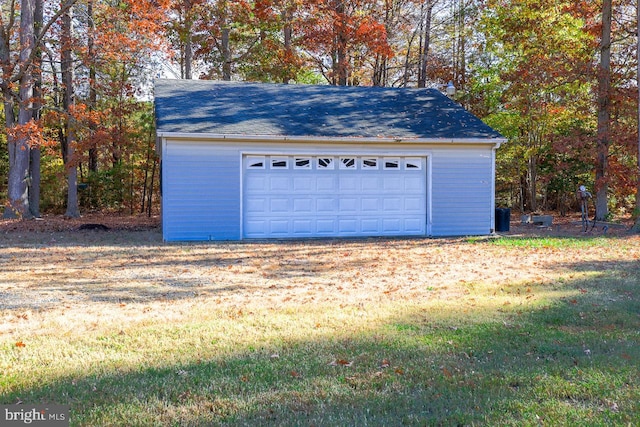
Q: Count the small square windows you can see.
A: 8